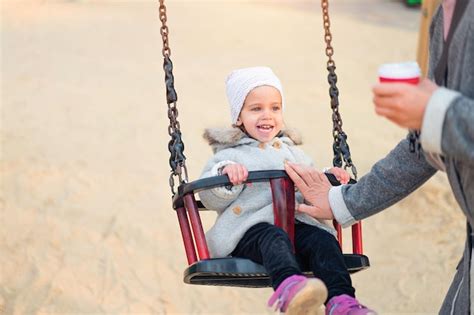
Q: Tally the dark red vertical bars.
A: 5